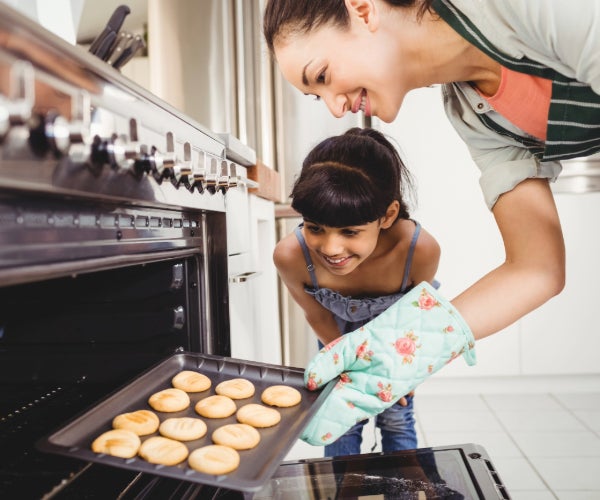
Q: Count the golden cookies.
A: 12